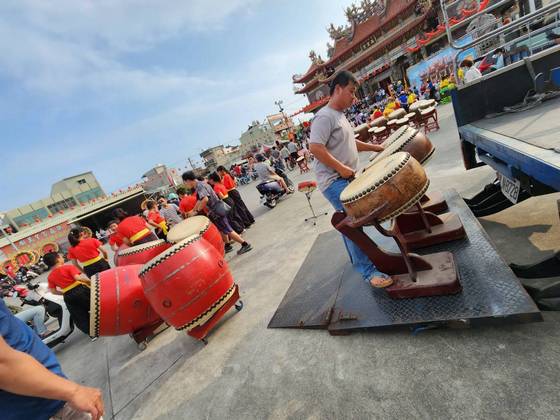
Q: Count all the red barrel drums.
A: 4